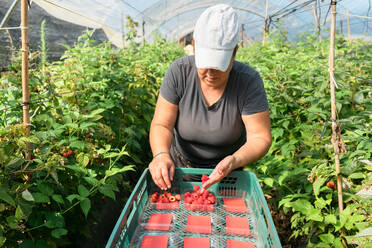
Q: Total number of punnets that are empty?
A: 7